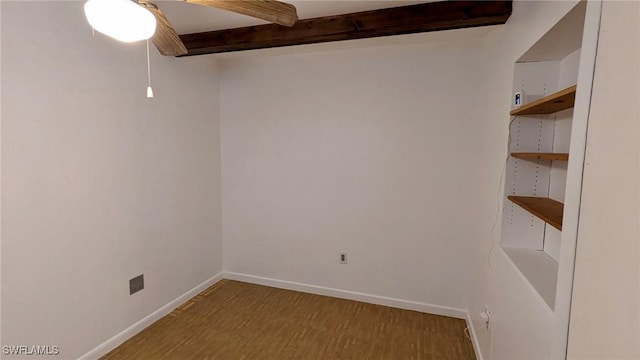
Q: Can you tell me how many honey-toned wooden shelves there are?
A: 3